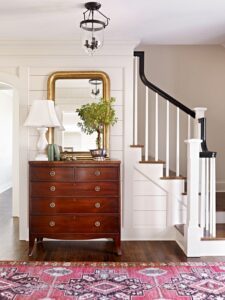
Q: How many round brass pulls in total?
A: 8